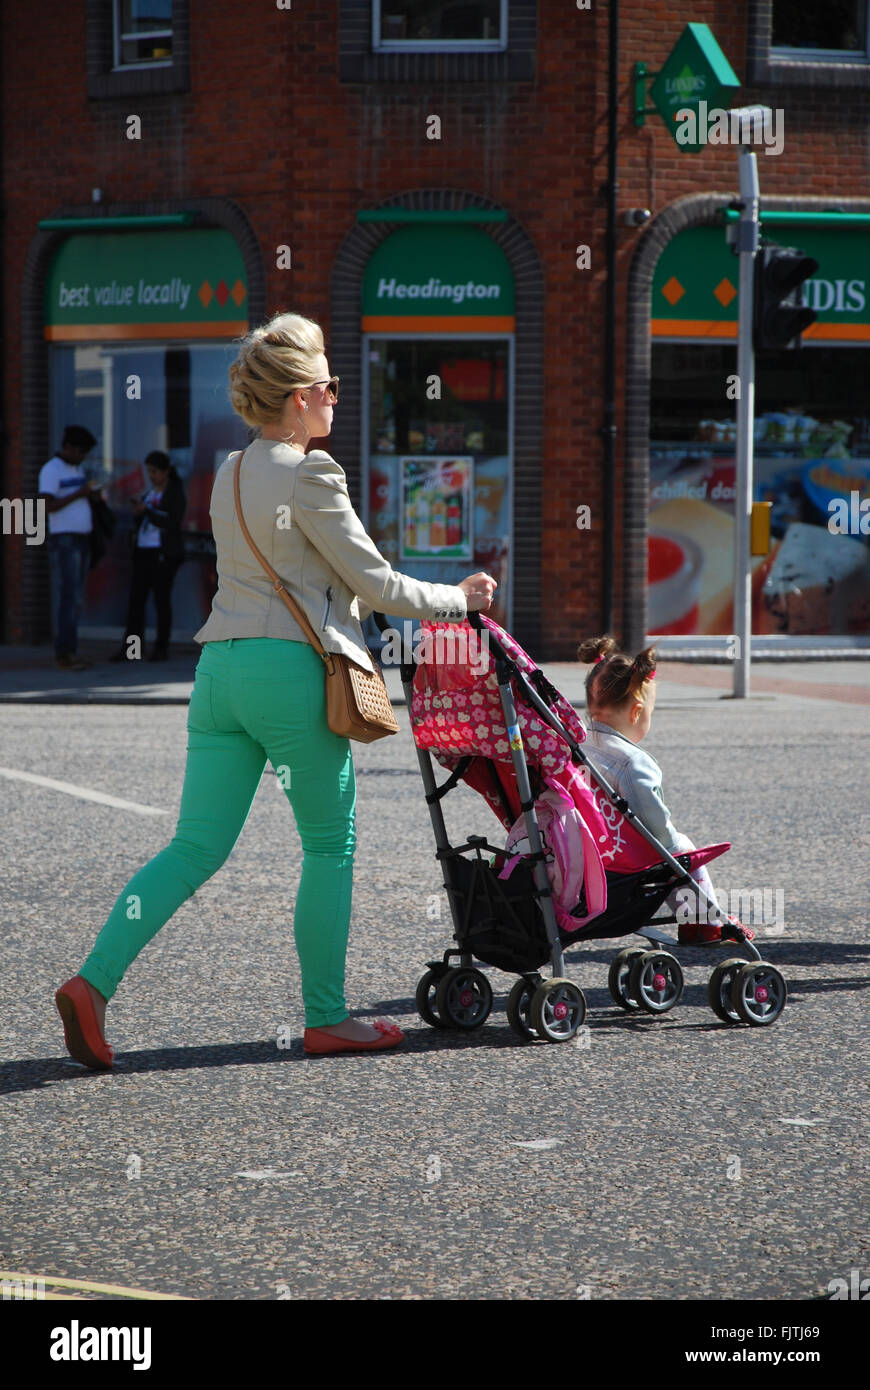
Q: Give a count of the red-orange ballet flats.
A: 2